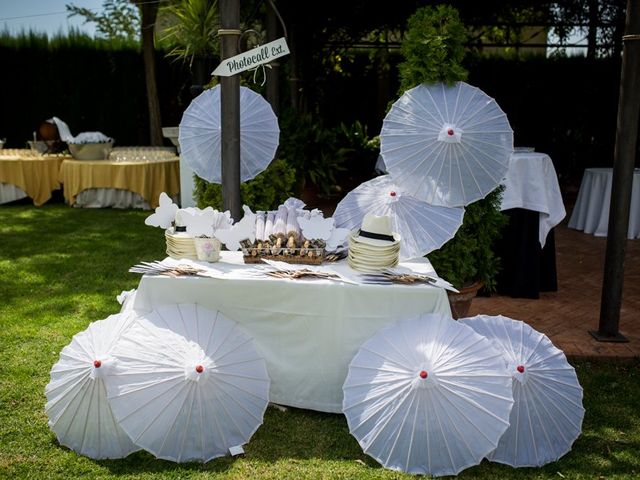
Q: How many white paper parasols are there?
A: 7